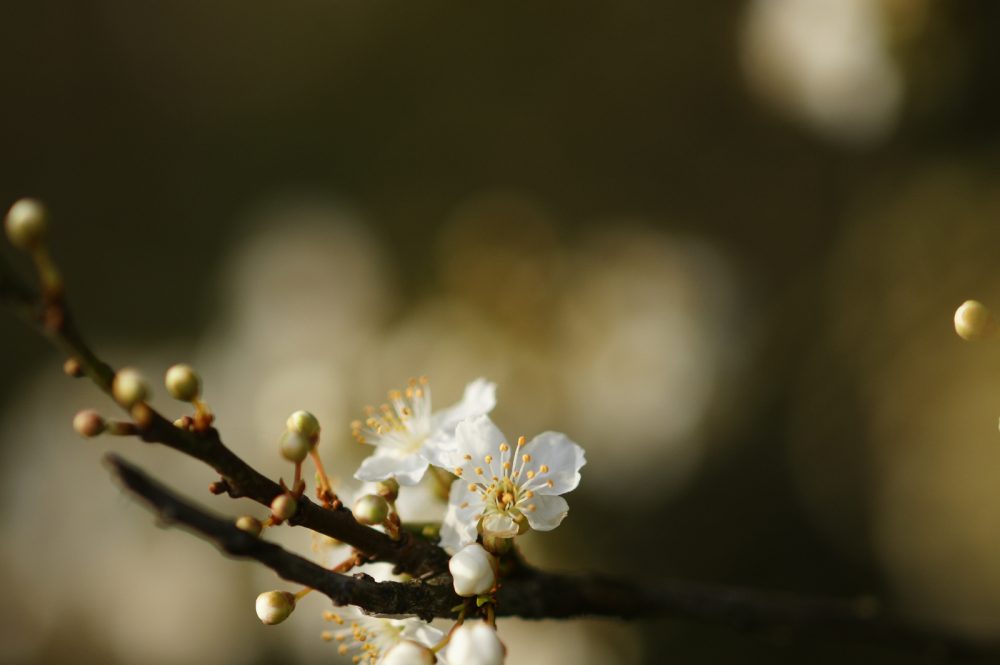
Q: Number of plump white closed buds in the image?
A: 3